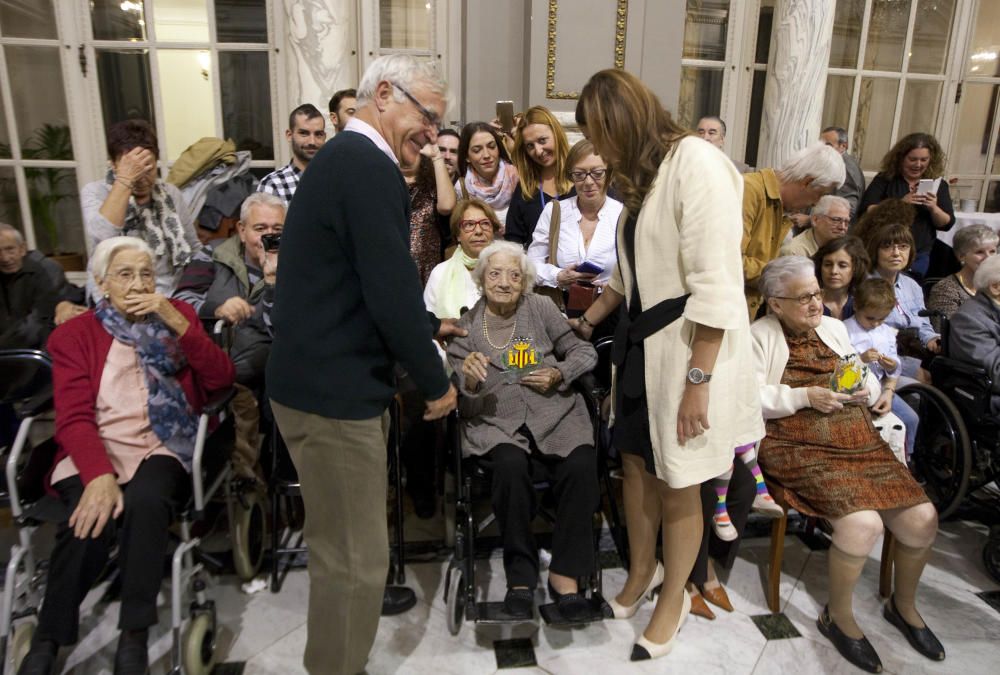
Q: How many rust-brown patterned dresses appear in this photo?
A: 1